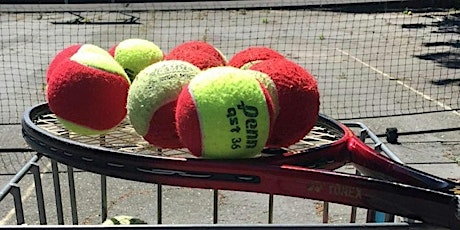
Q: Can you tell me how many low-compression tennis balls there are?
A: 7